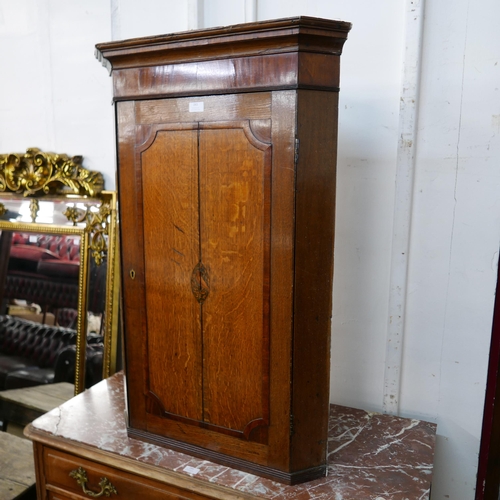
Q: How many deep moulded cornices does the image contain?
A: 1